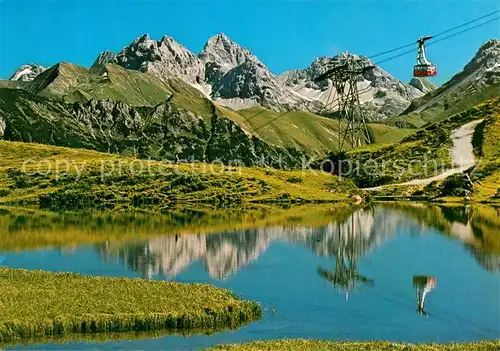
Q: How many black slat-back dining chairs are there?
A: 0